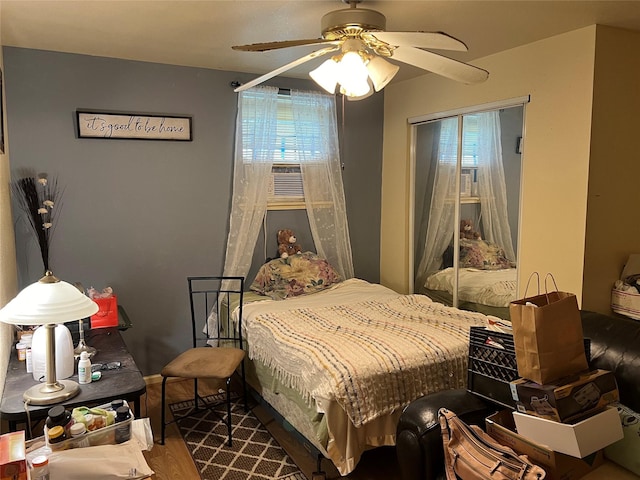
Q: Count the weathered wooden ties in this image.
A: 0